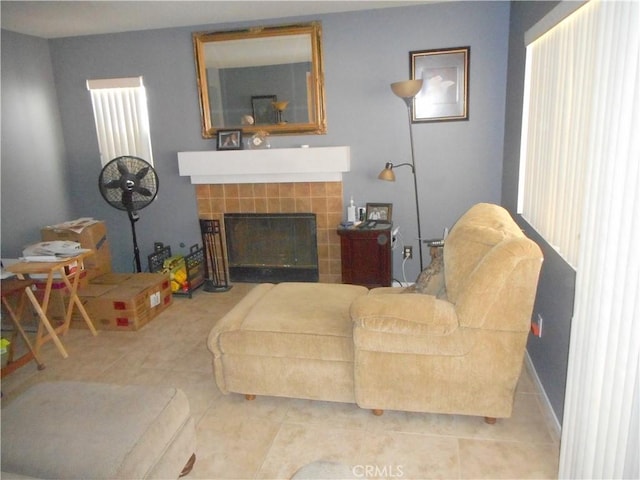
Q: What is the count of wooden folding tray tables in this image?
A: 2